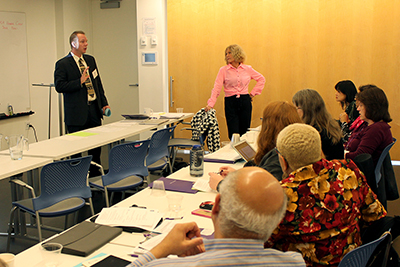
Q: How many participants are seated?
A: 7